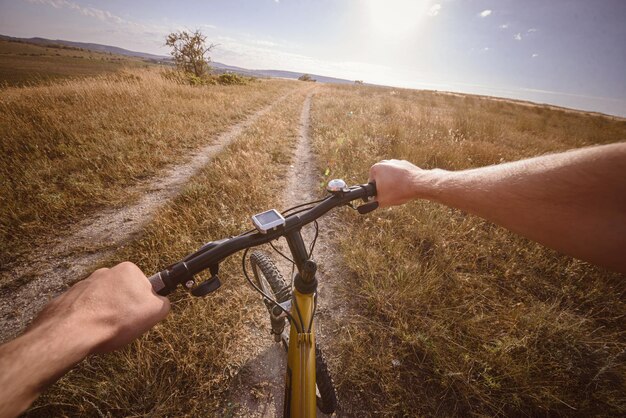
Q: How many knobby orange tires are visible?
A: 0